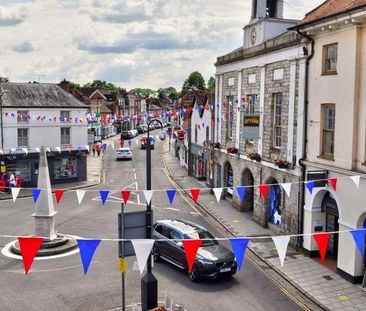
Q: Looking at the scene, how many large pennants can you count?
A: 8